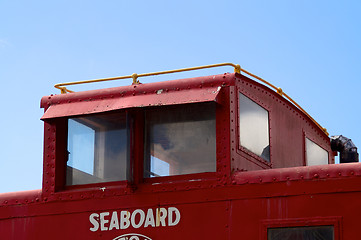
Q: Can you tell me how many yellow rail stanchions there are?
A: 5